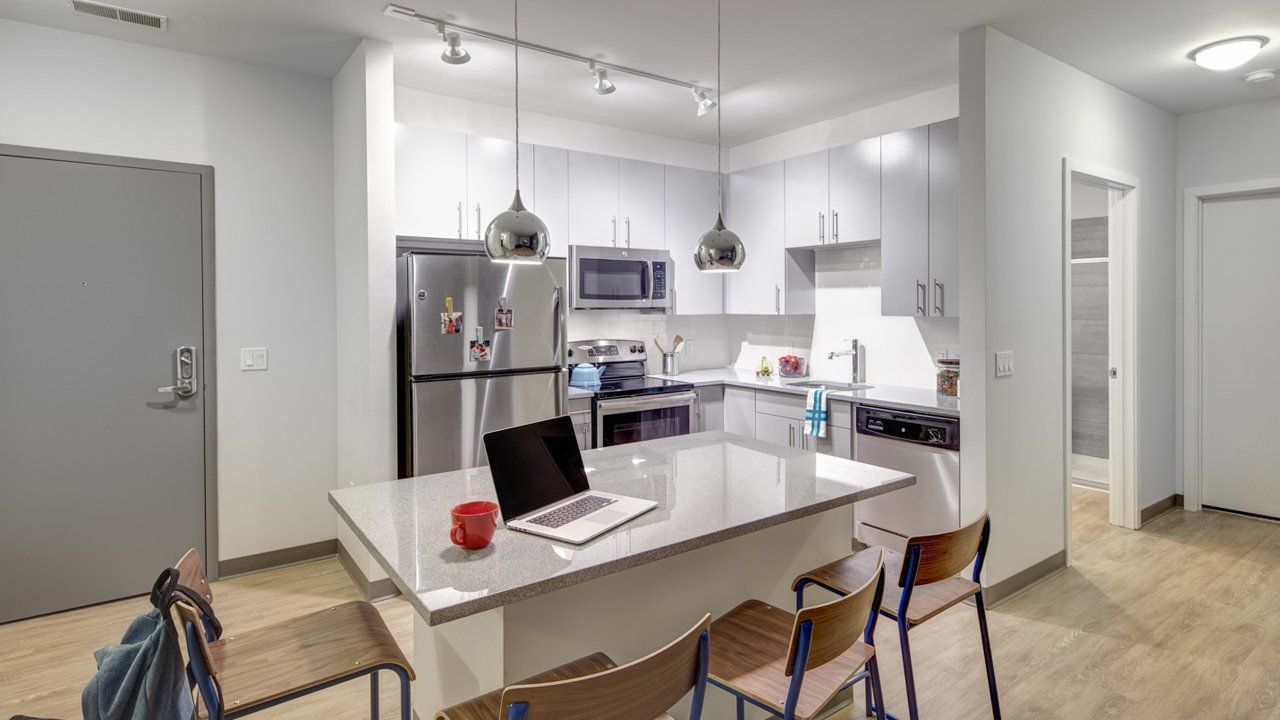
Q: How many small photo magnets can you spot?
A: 3